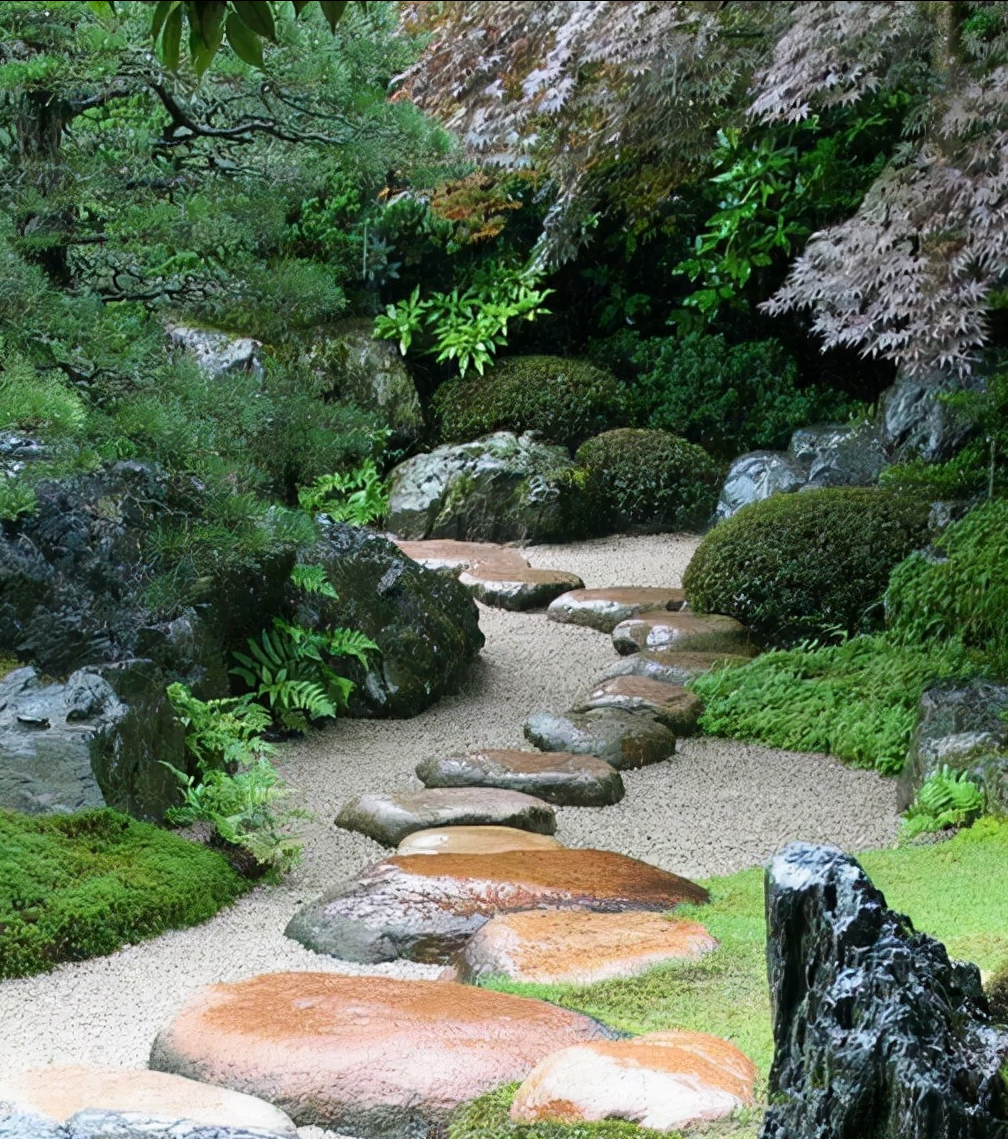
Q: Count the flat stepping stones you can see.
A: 15